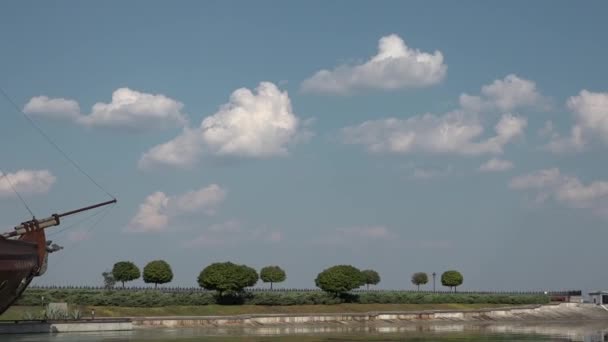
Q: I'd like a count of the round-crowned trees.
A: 8